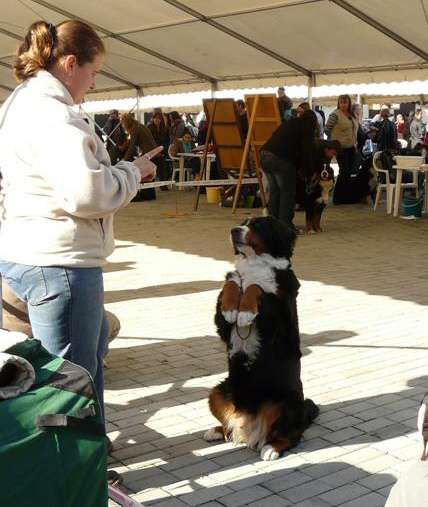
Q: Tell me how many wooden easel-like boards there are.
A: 2